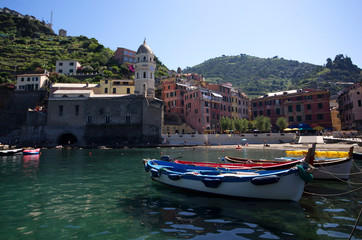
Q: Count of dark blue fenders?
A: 4